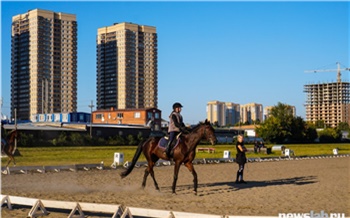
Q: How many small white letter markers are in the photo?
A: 4